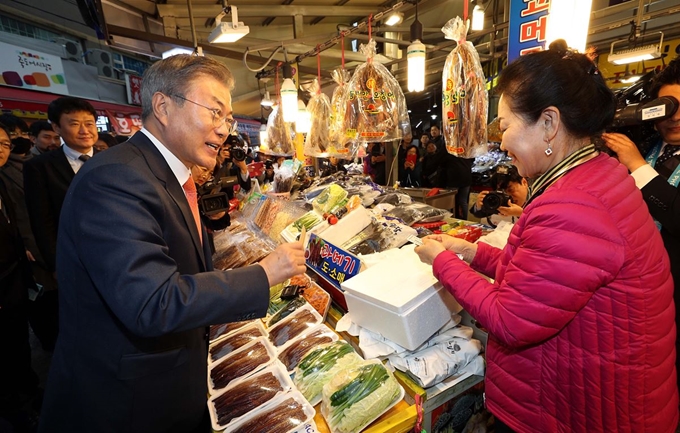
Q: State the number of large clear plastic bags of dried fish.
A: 5